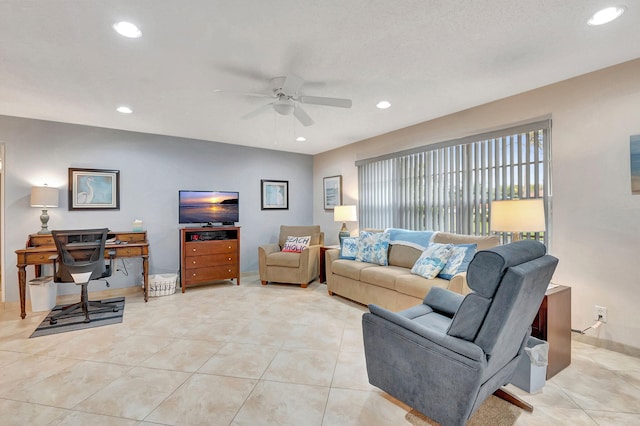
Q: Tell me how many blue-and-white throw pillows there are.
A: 4